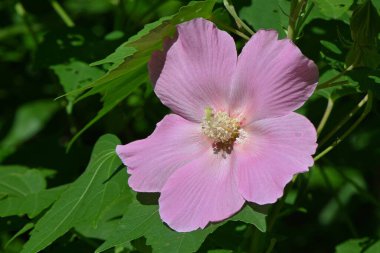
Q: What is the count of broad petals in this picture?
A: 5